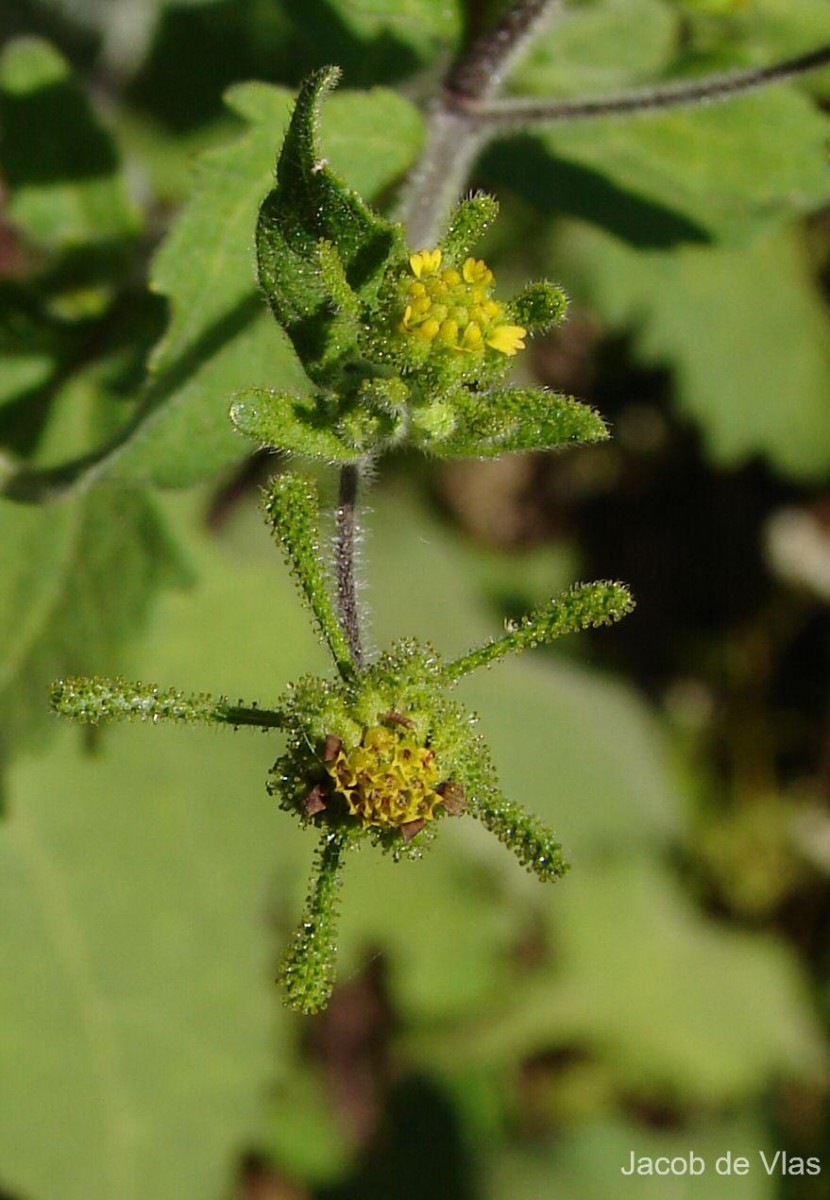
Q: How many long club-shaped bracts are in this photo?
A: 5